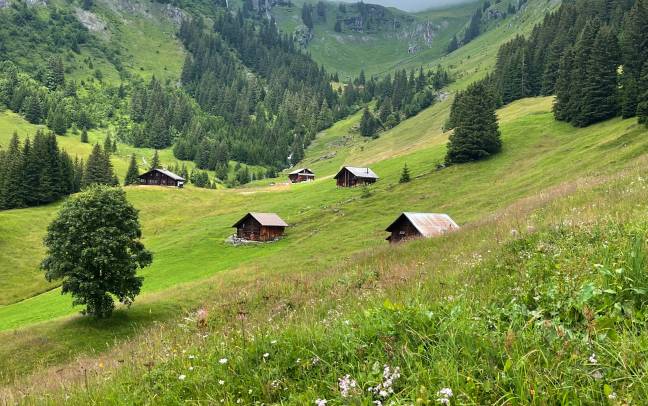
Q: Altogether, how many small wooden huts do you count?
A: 5